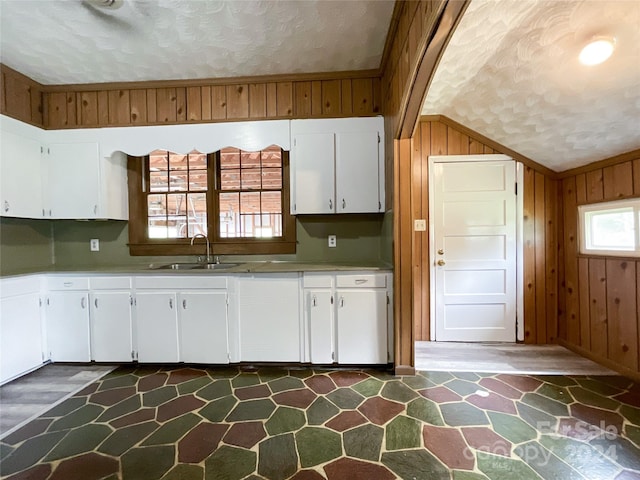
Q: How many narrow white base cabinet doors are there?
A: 1